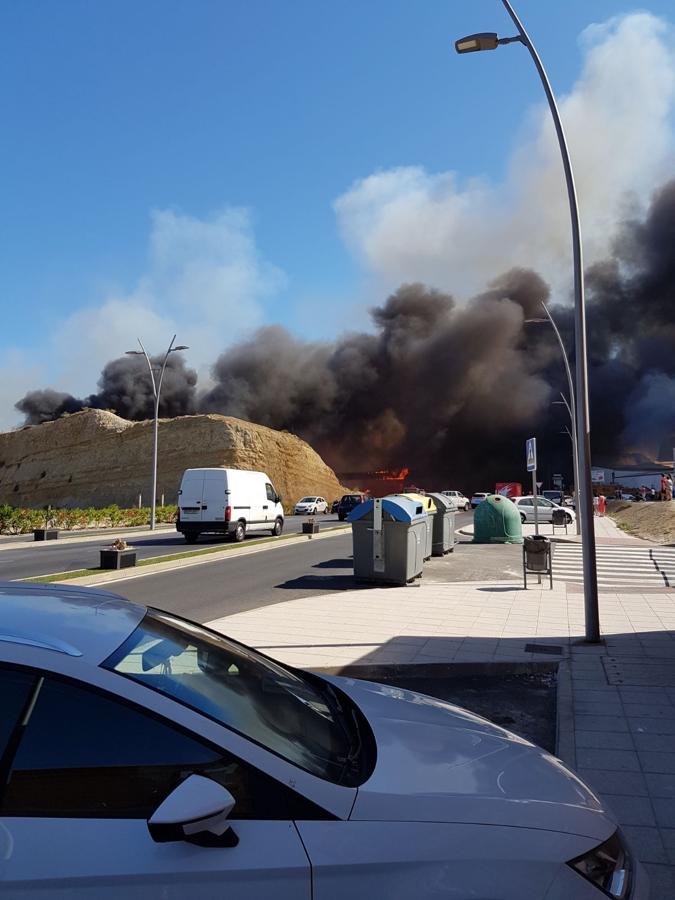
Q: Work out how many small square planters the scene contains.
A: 3